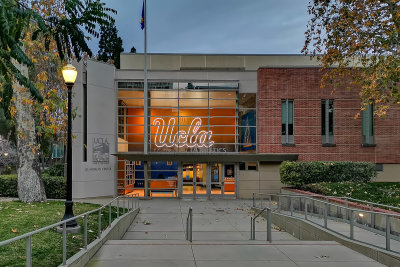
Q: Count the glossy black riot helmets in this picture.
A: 0